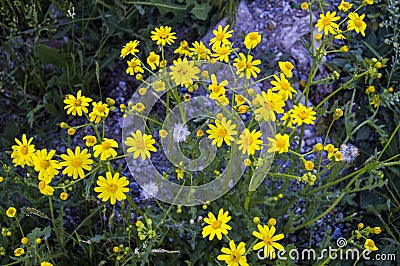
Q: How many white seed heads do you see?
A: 3